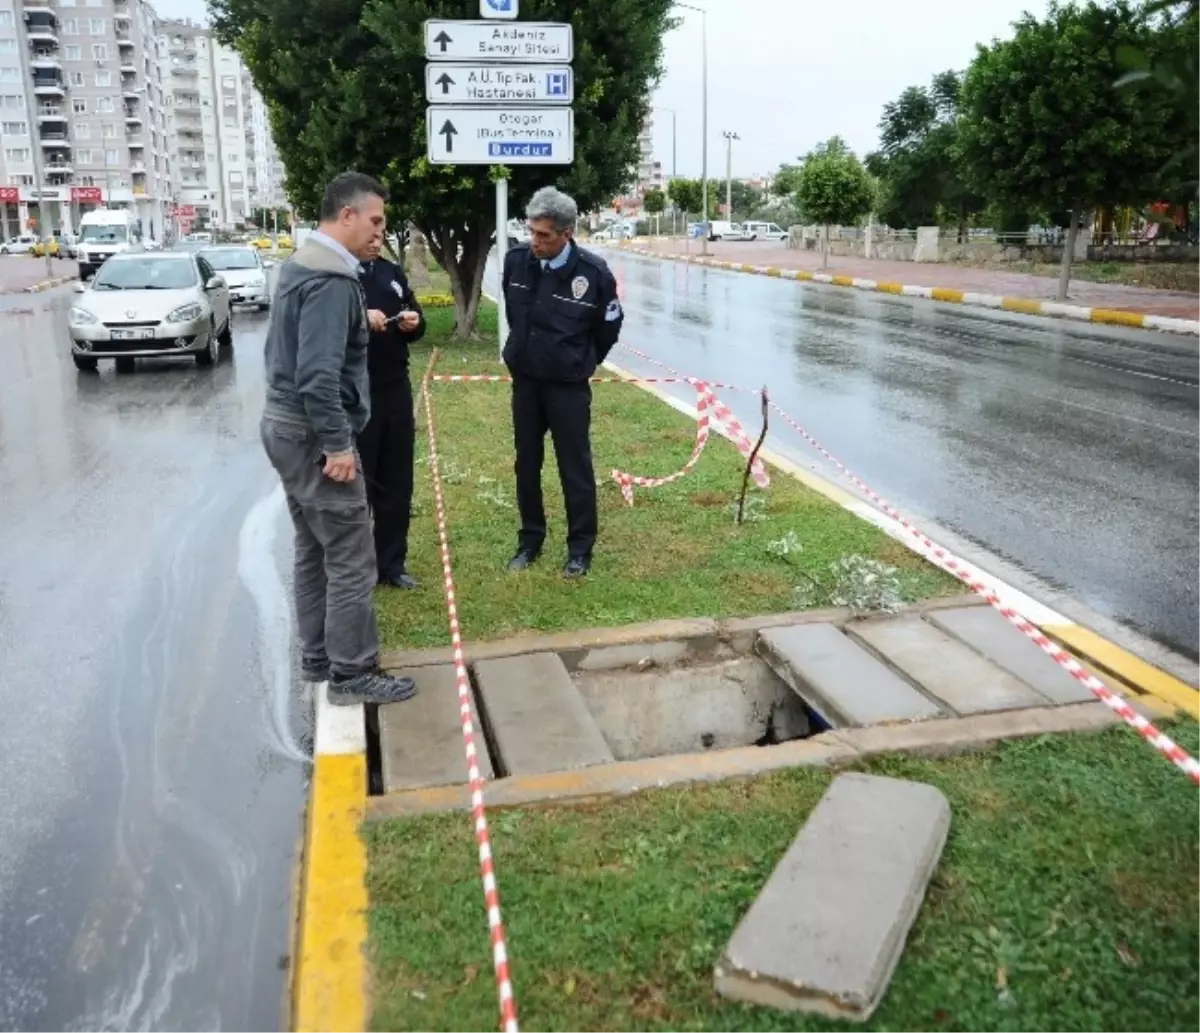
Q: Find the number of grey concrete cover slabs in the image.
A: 6